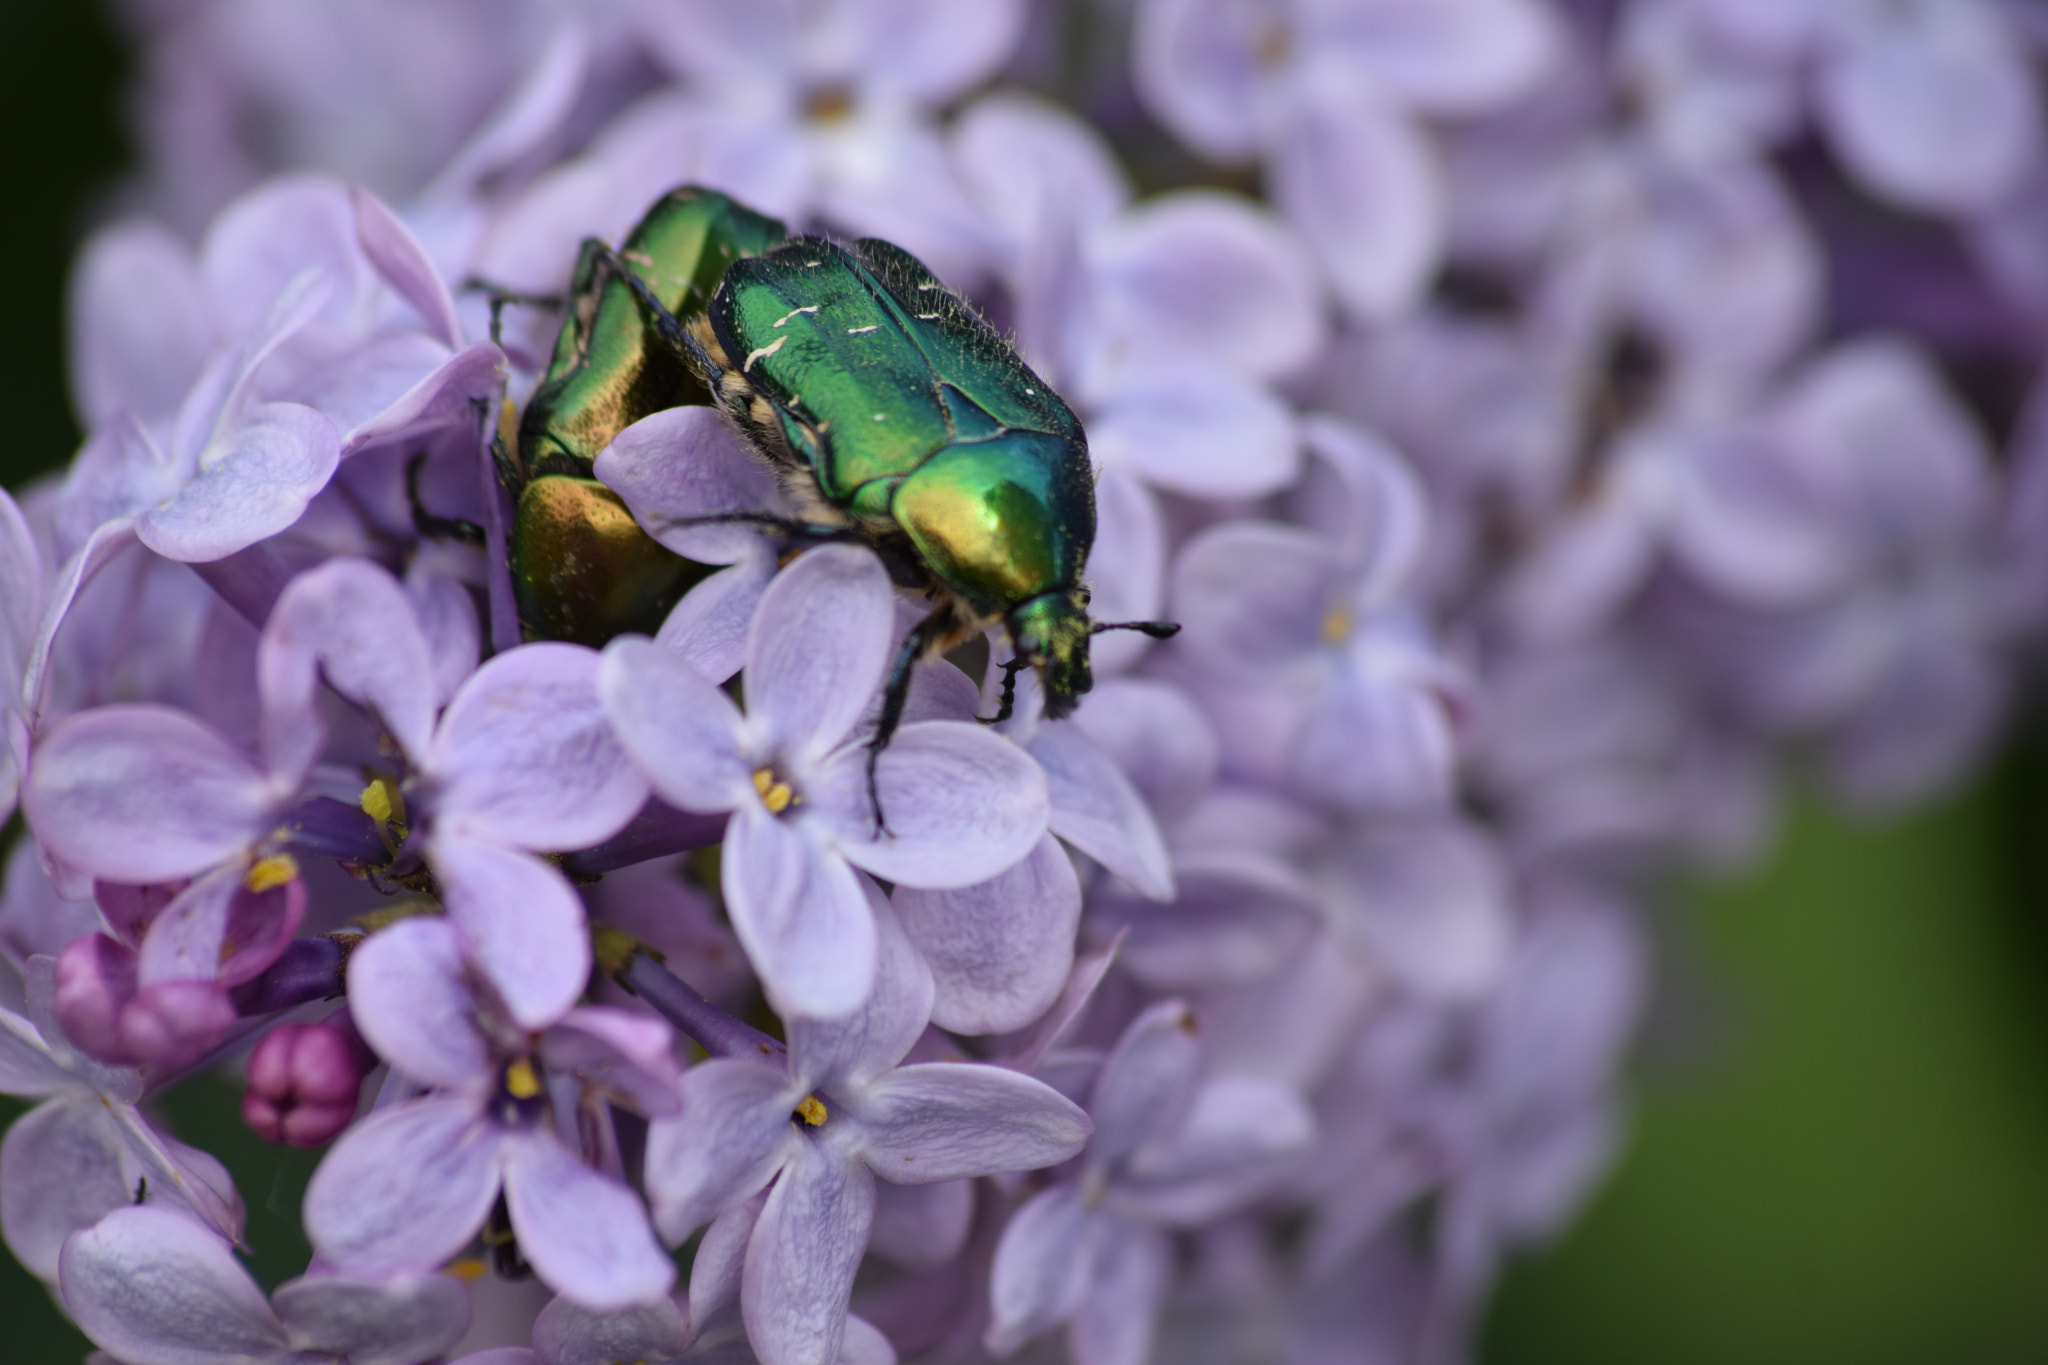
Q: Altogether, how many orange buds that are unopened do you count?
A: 0